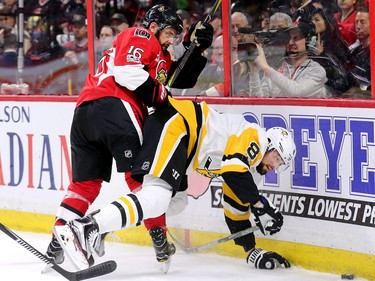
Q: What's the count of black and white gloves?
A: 2